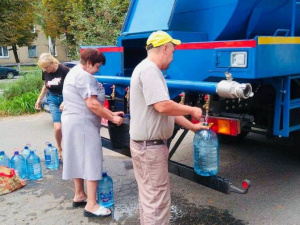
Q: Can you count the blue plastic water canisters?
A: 7